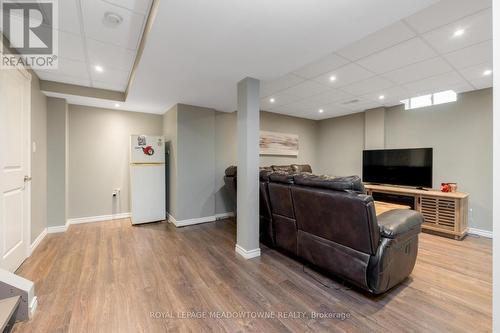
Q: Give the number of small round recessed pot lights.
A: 8